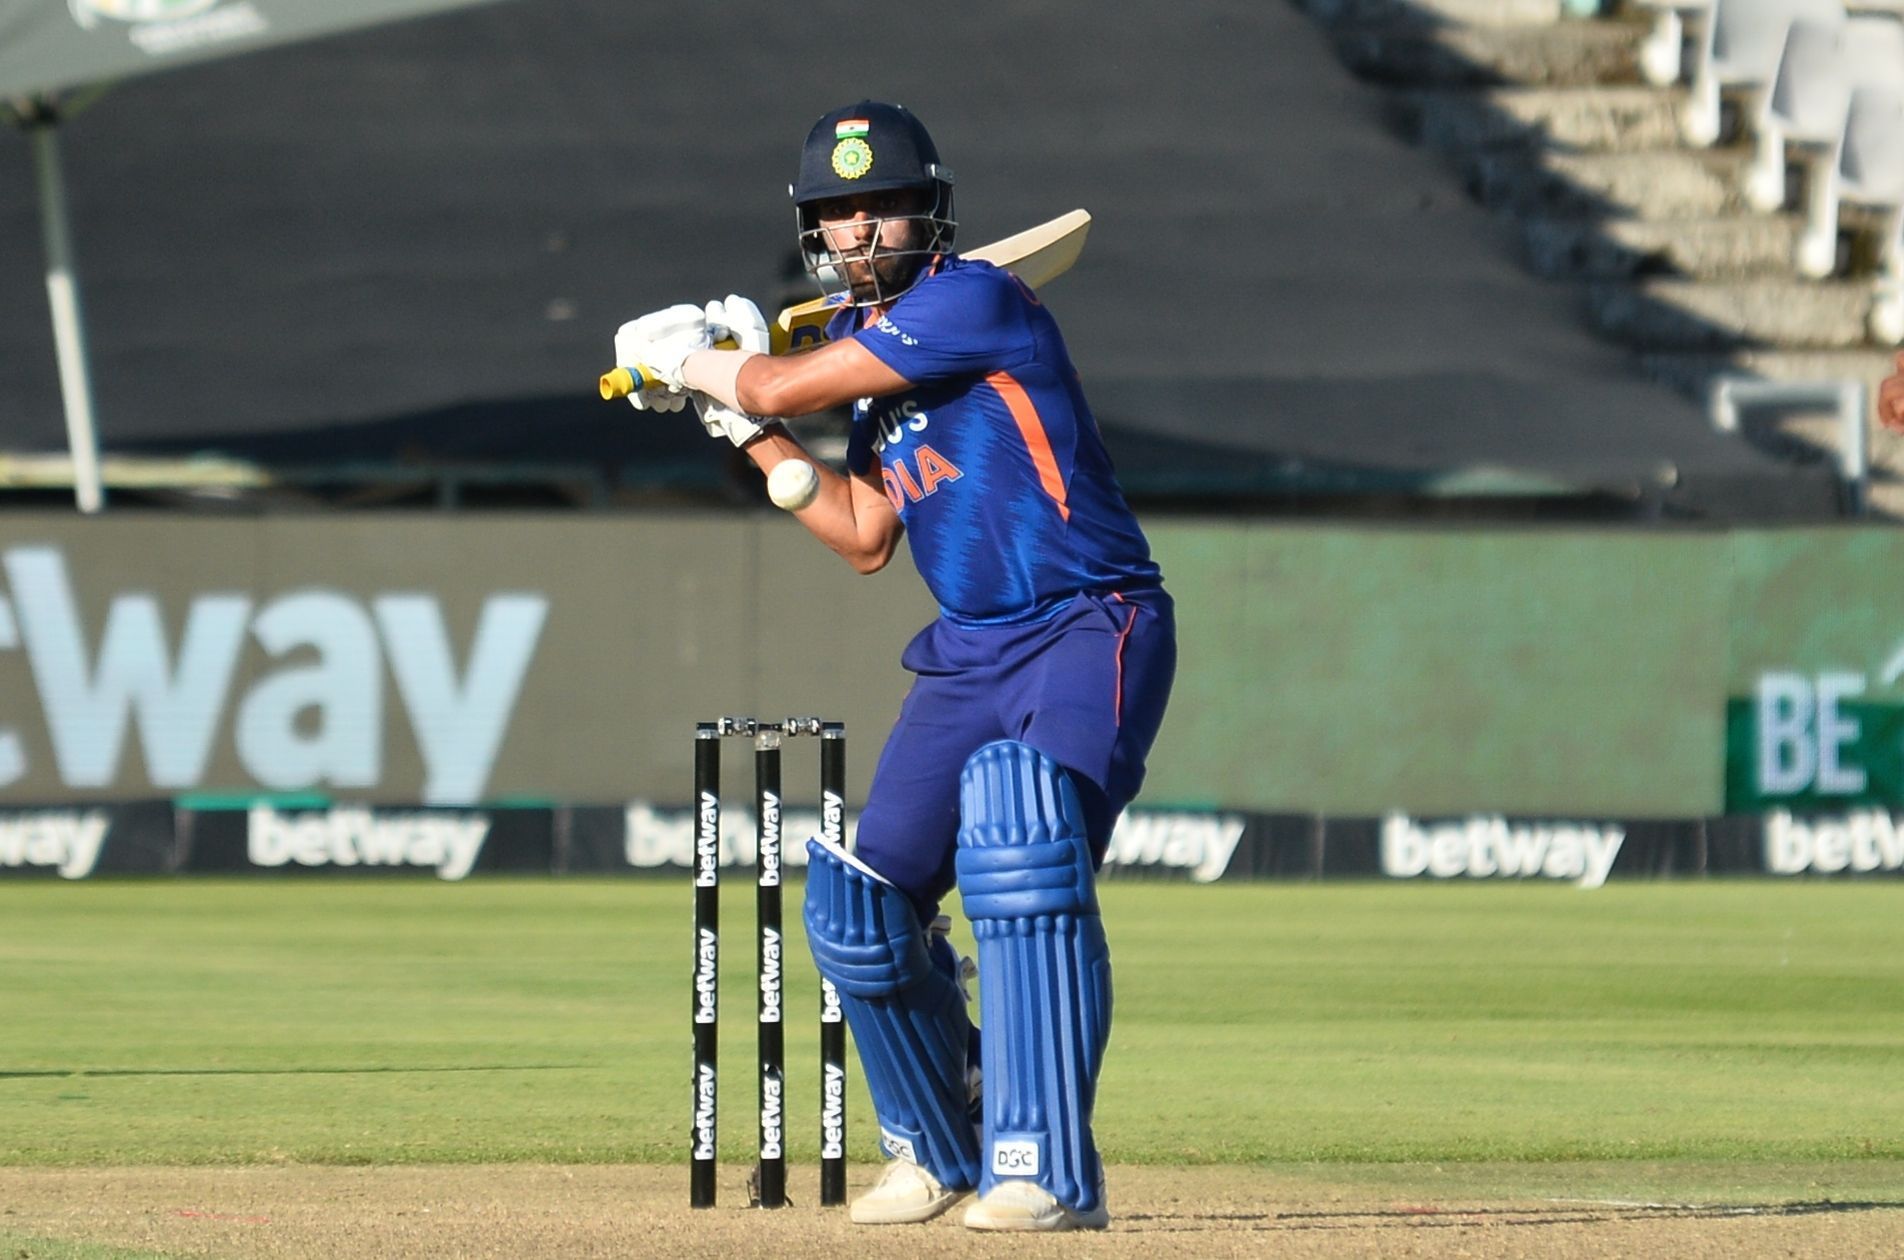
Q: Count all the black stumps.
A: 3